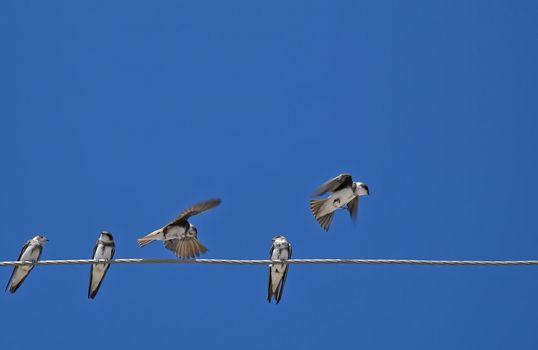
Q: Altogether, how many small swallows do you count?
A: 5